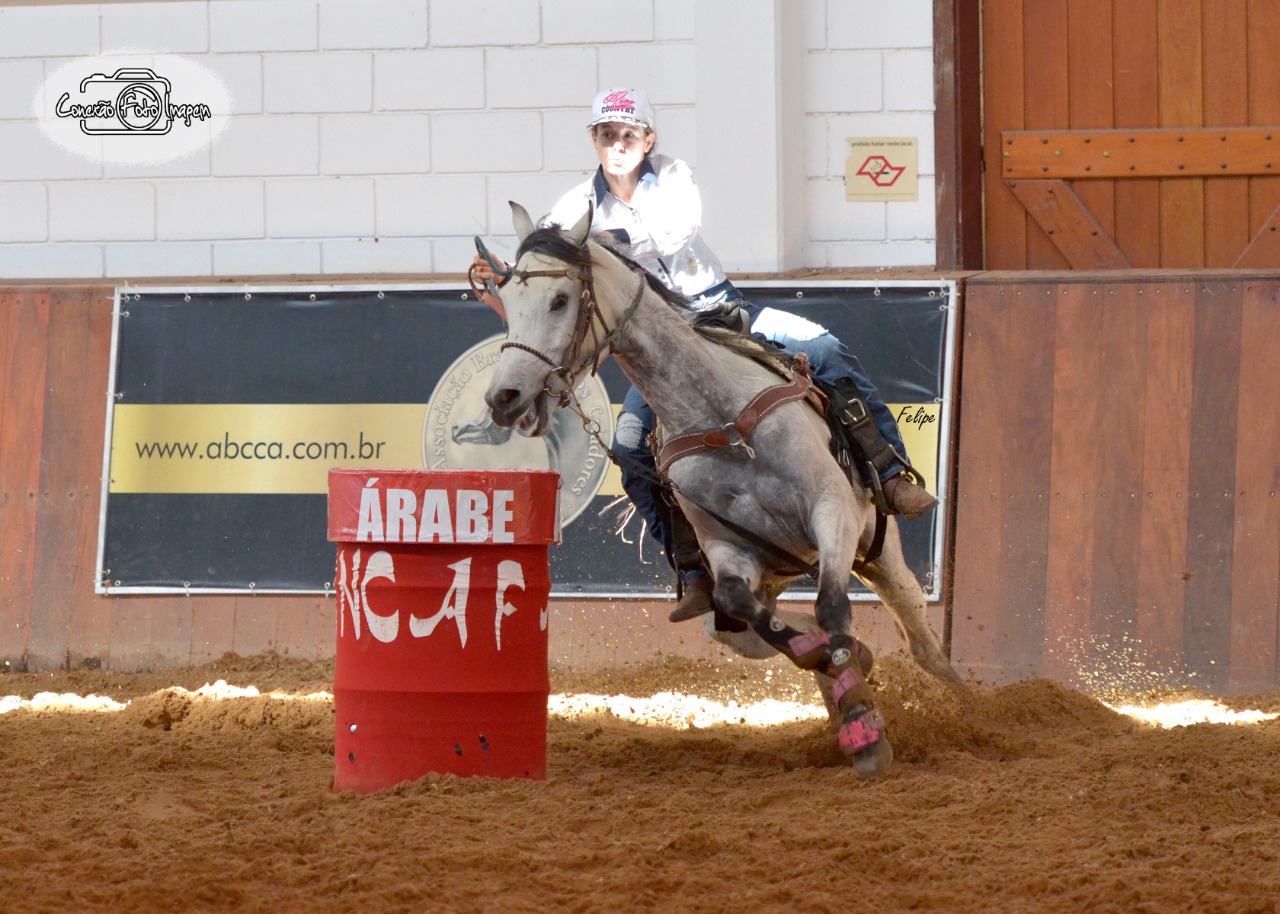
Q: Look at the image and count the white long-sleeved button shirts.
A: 1